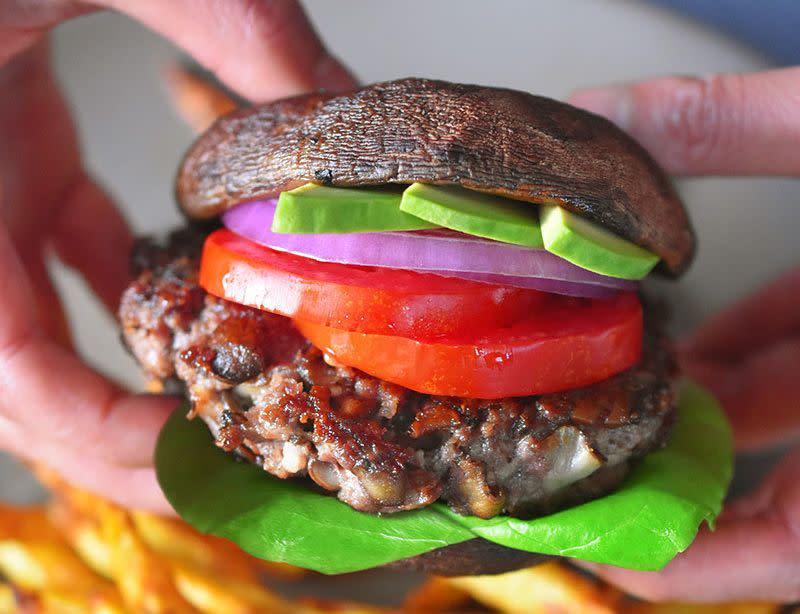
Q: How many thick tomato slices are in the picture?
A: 2